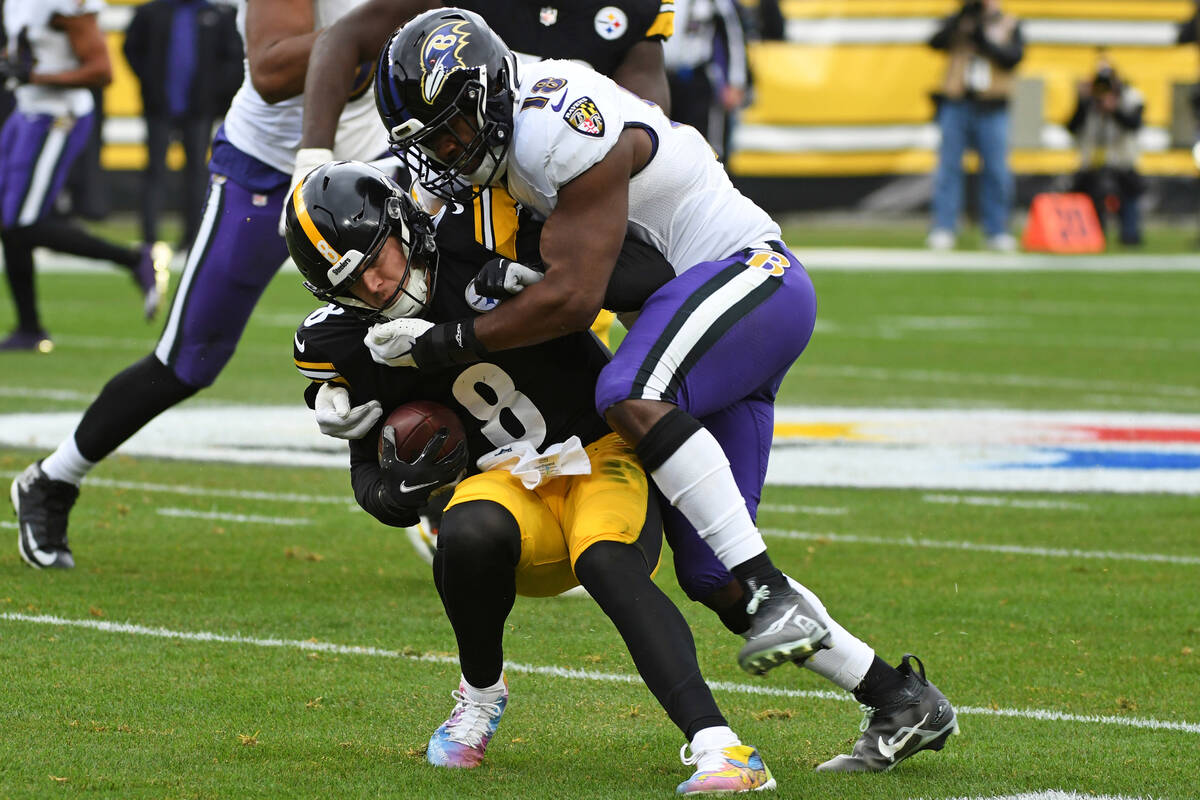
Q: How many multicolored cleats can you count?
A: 2